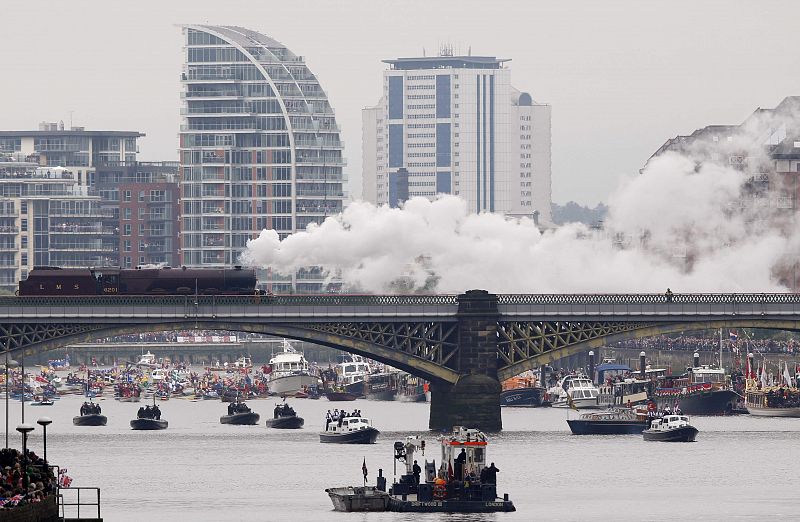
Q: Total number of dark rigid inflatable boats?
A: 4